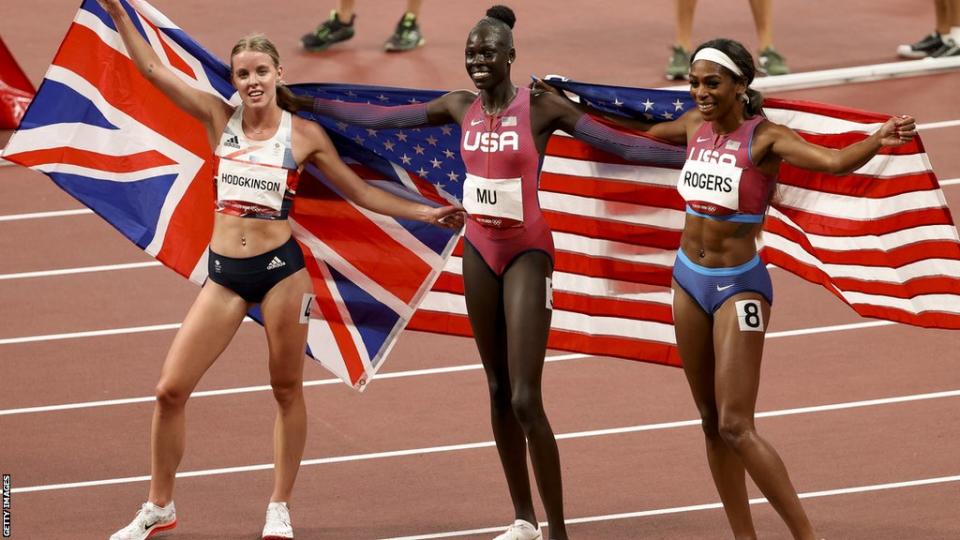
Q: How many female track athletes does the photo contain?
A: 3